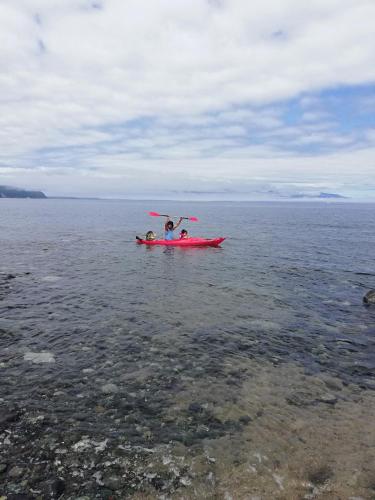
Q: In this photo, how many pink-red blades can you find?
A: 2